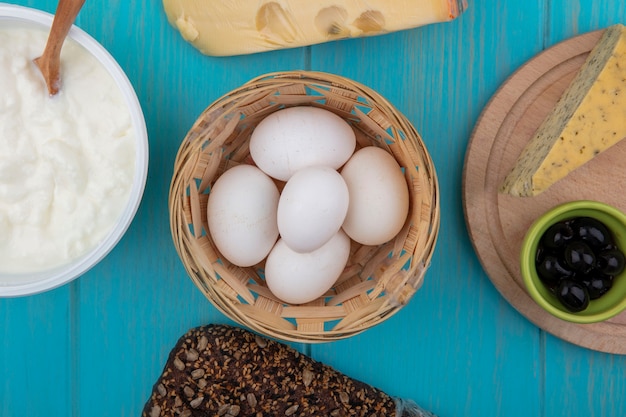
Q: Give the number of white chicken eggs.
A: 5